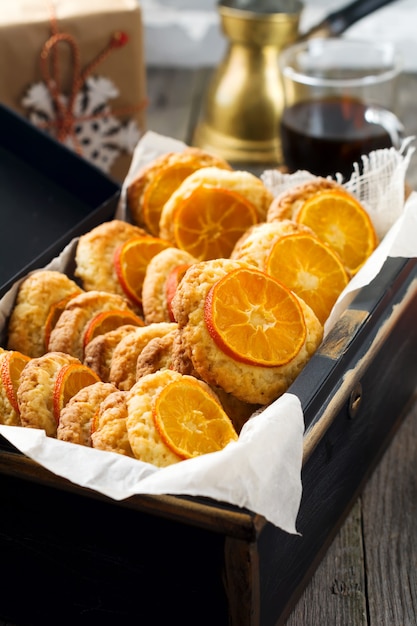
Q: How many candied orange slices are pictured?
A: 13